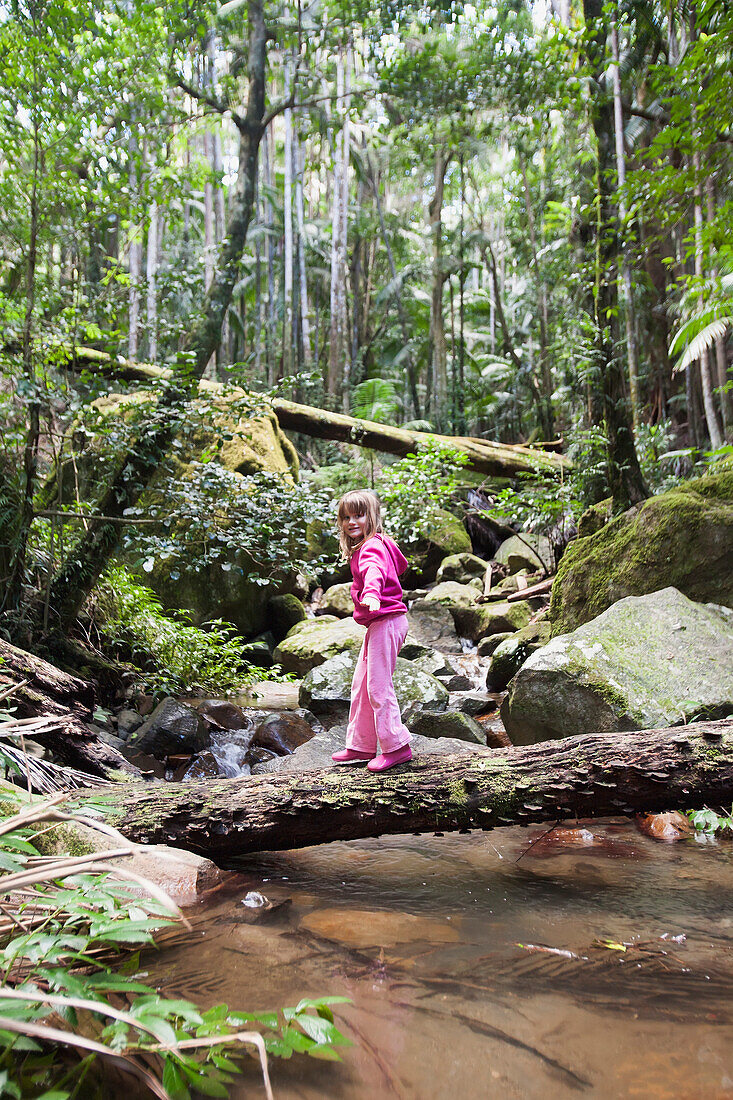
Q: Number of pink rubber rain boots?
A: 2